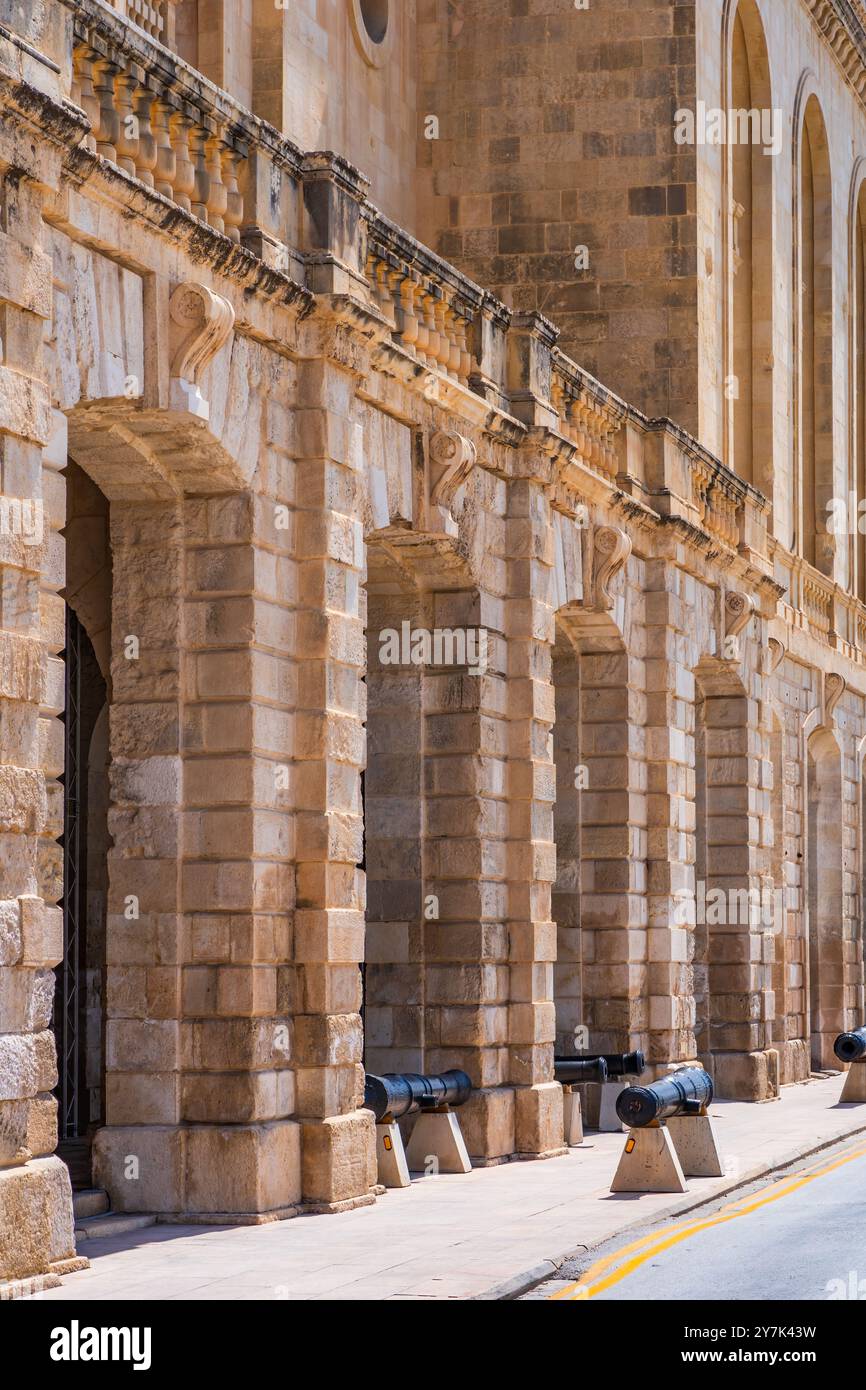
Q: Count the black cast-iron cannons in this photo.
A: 5